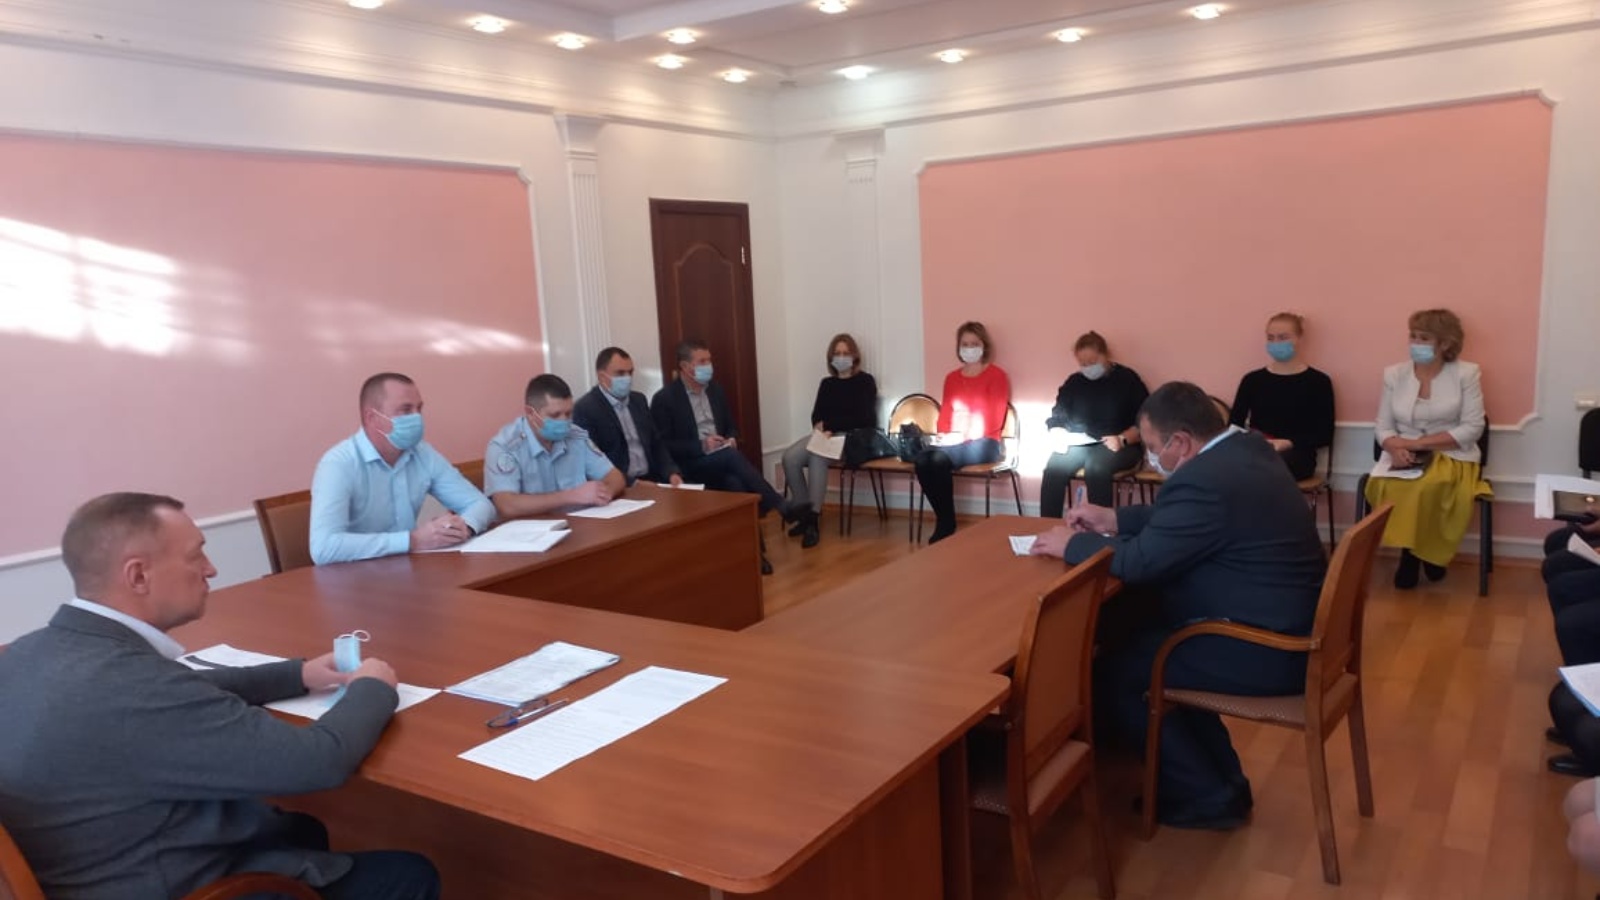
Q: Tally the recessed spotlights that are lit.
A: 11